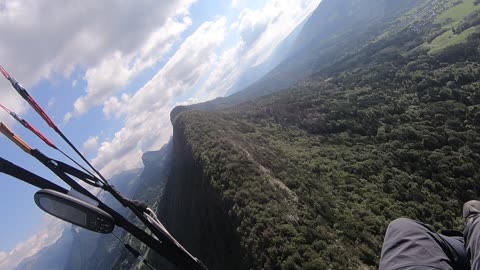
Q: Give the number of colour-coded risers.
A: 3